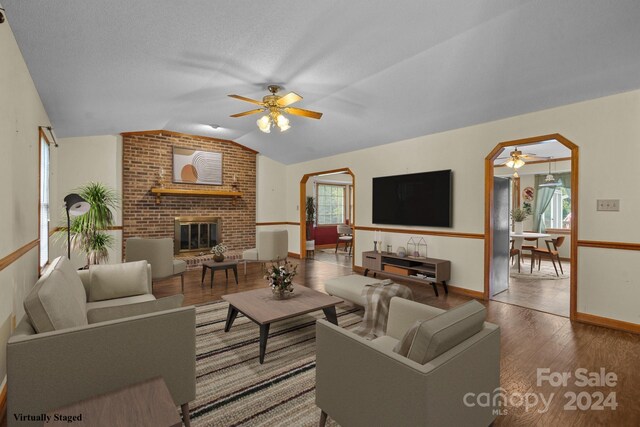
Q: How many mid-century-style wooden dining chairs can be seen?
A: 3